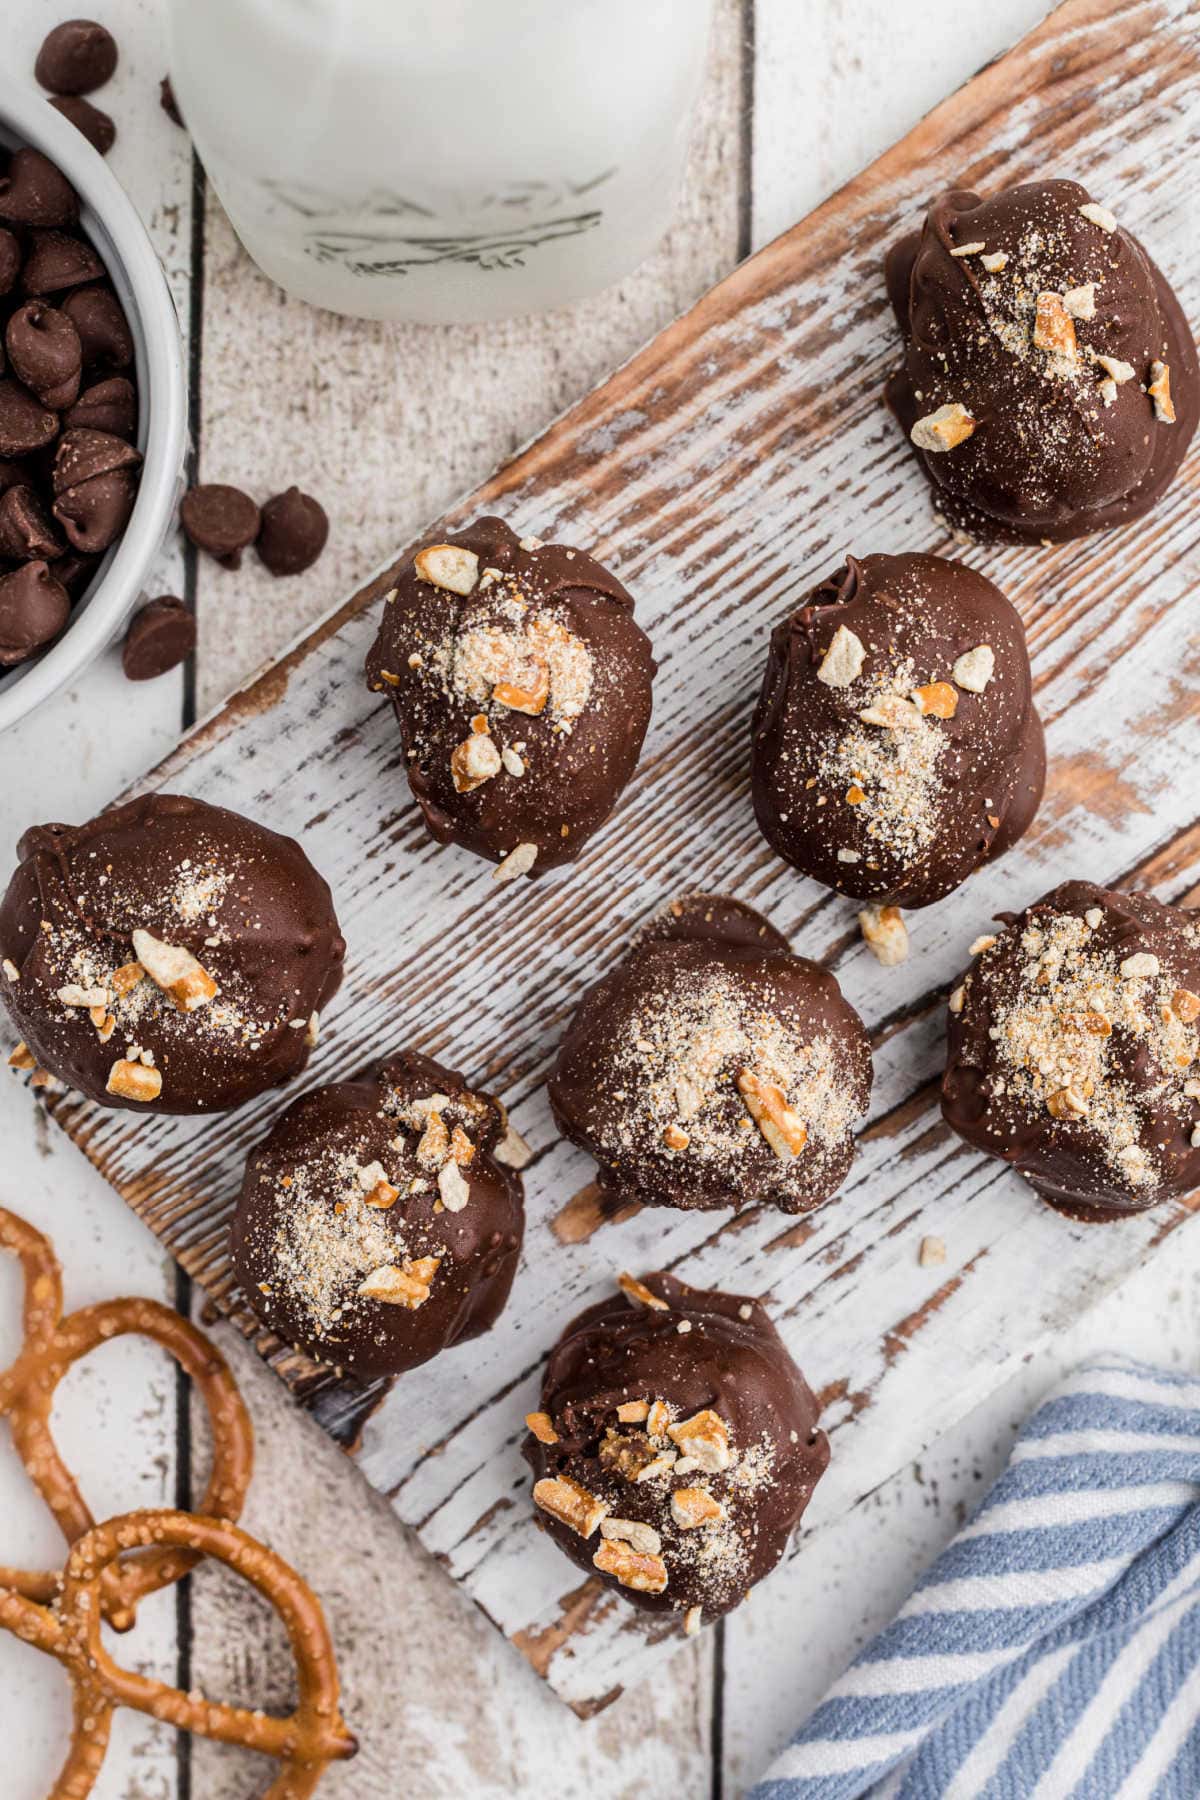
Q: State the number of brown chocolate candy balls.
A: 8